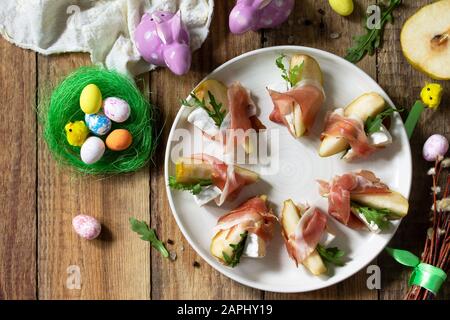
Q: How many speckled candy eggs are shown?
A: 4